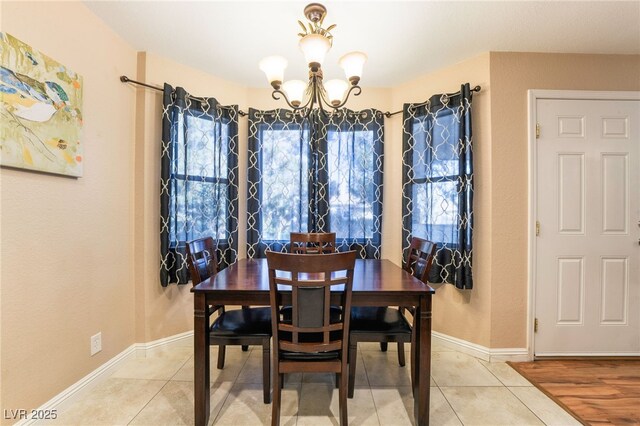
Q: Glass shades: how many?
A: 5